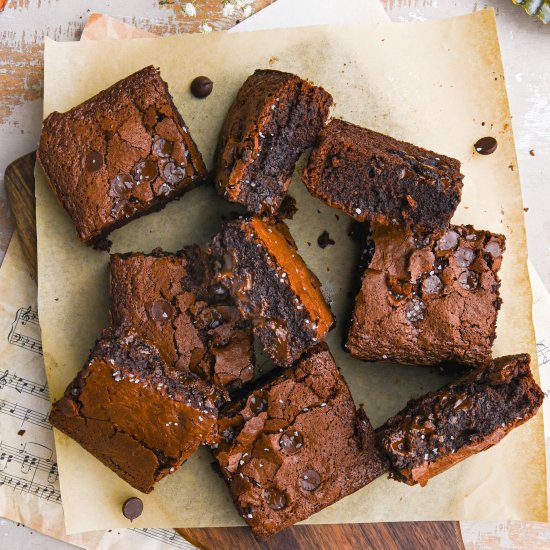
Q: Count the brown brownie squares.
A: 9